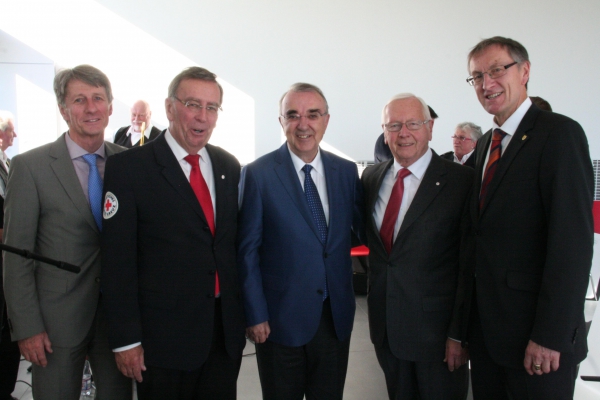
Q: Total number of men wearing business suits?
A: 5